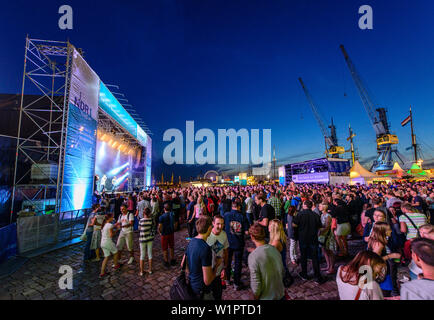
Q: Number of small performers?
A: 2